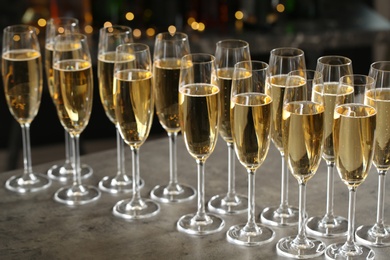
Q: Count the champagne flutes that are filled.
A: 14